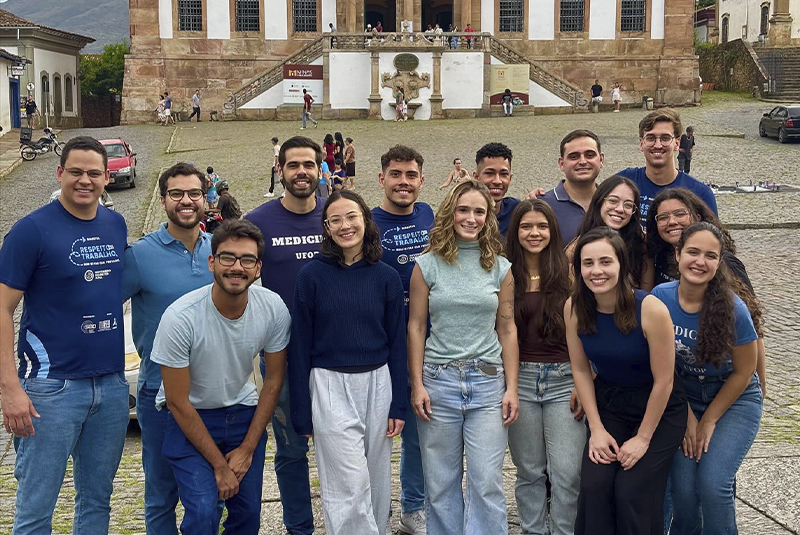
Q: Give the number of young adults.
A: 15